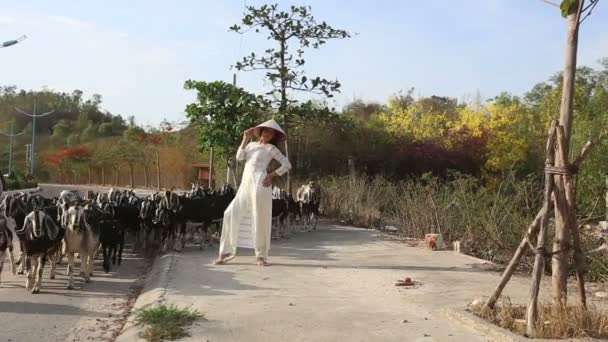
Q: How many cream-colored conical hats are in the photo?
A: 1